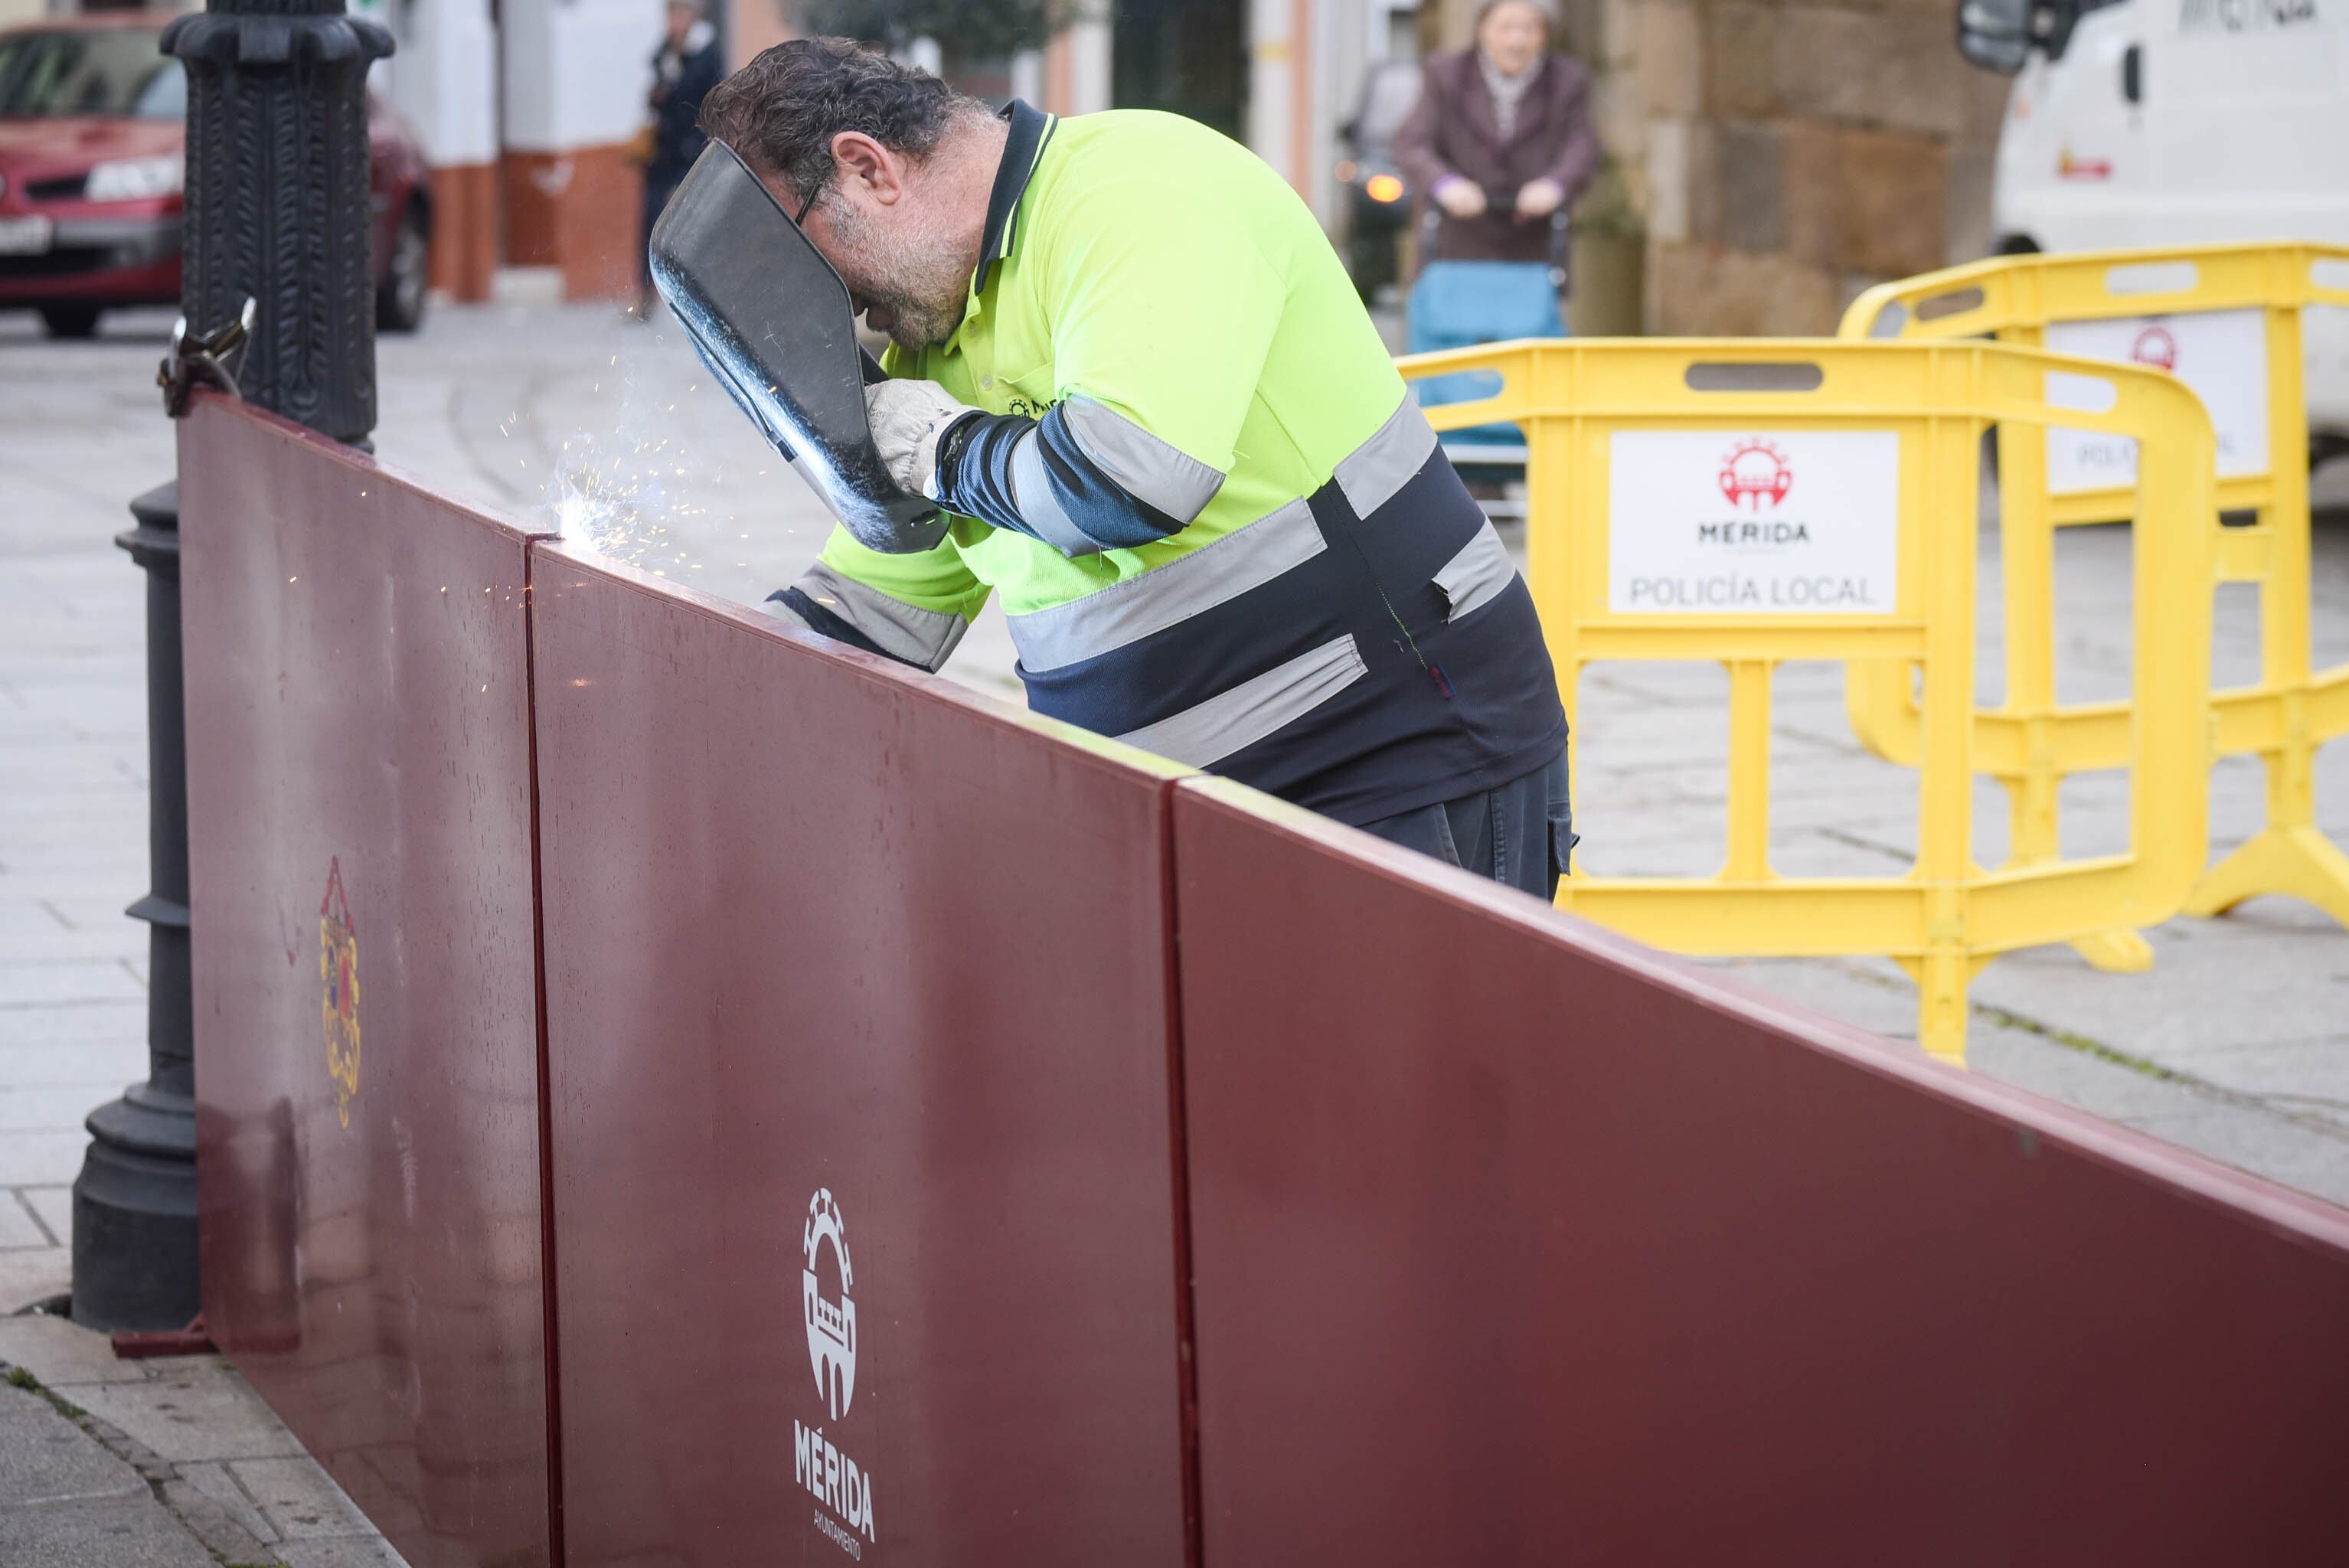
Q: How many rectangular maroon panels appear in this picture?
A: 3